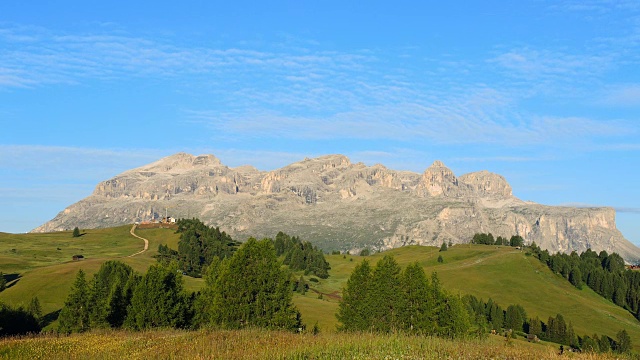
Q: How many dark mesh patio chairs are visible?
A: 0